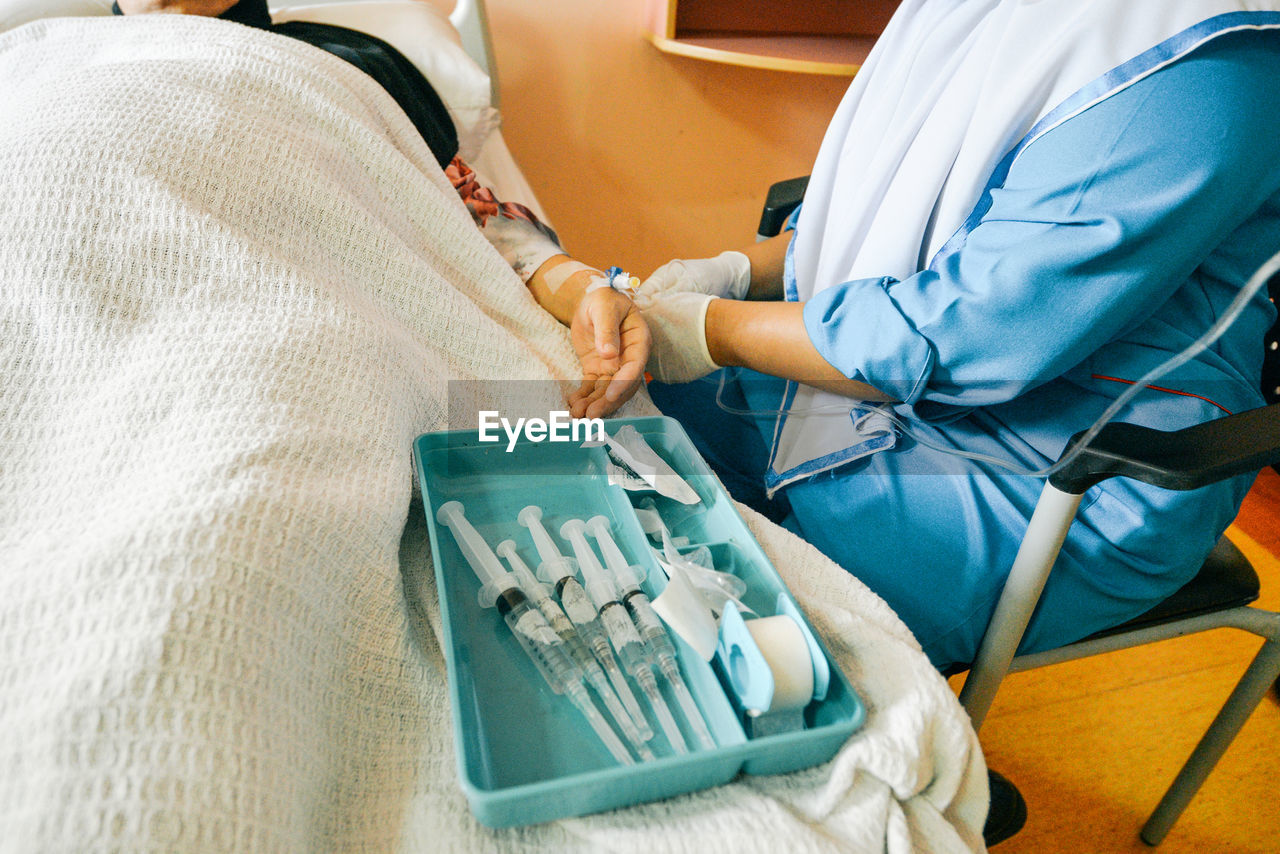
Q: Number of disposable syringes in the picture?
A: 5